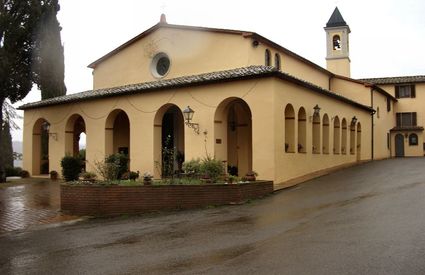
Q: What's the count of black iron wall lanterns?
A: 4